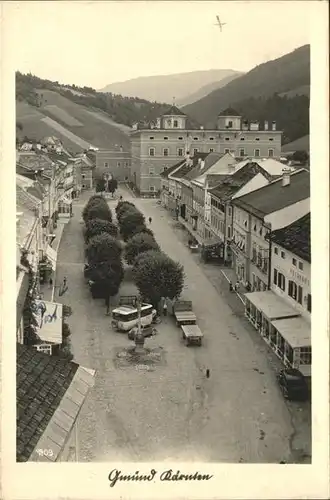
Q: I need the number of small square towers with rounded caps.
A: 2